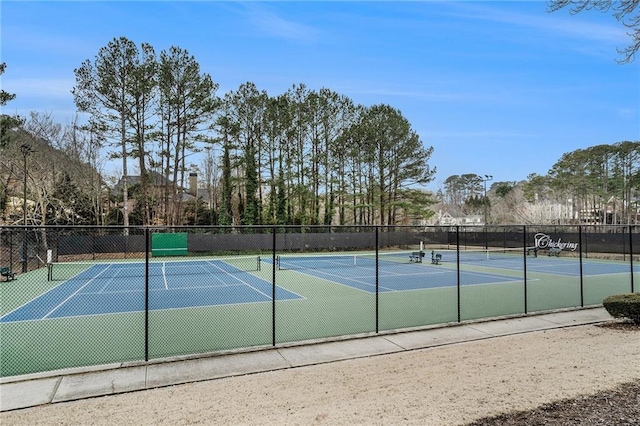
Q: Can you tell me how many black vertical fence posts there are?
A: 7